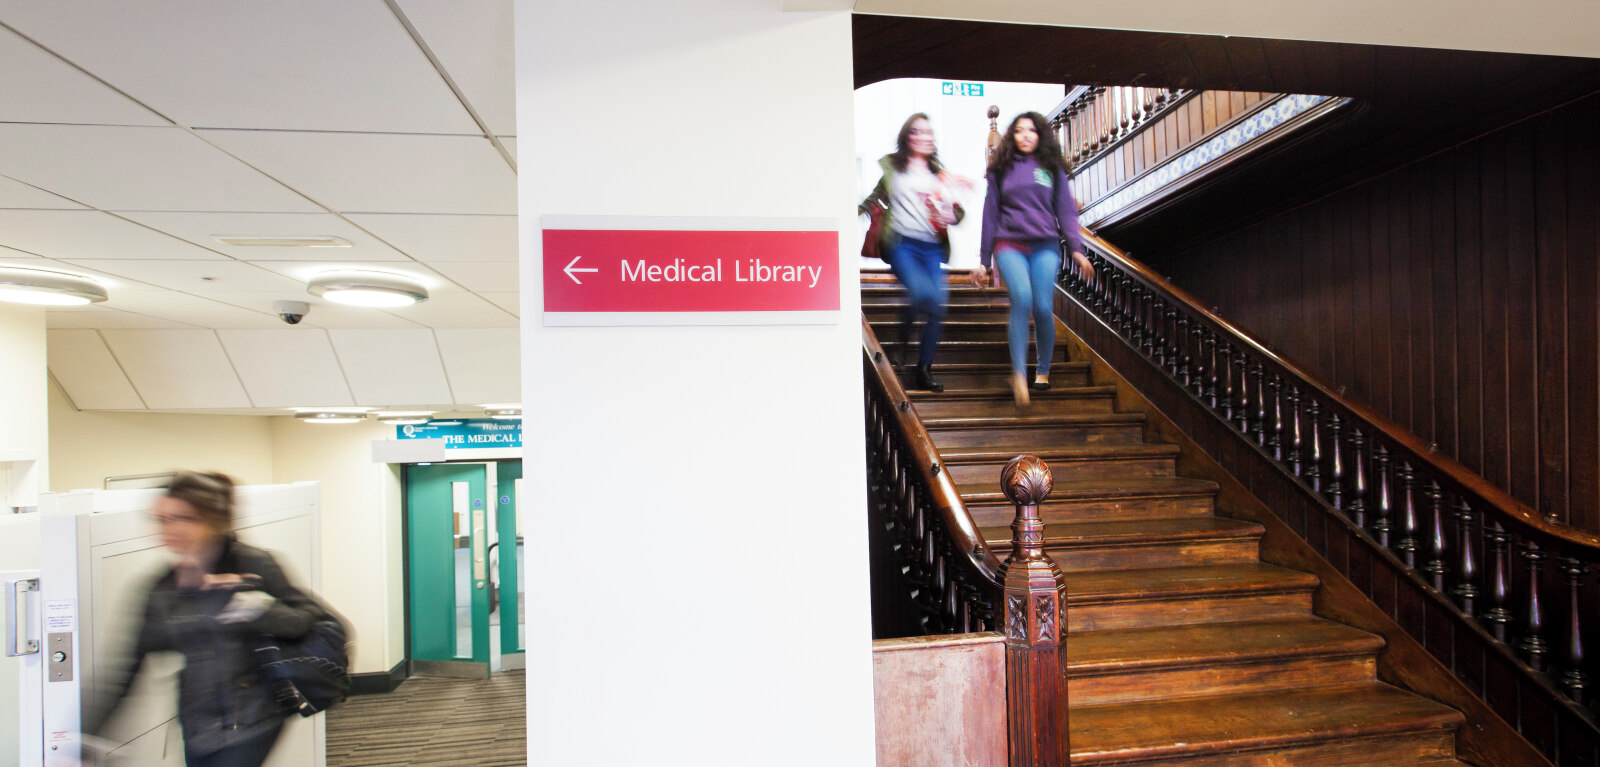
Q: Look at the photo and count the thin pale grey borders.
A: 2